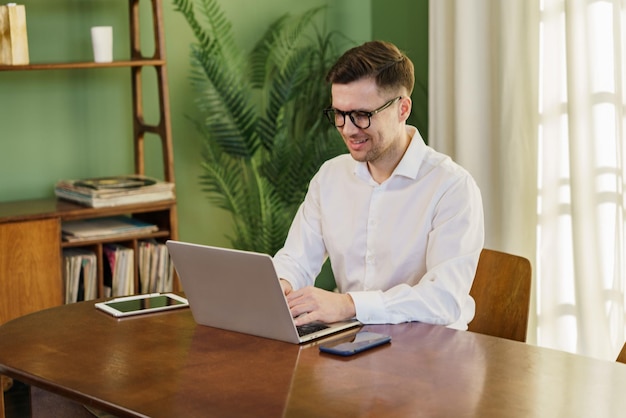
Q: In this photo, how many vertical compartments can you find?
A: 3